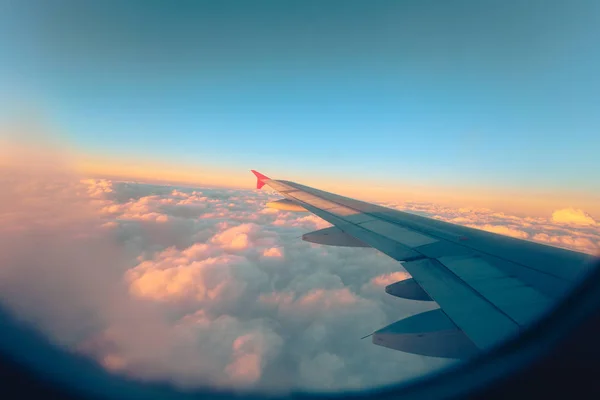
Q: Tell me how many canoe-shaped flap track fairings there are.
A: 4